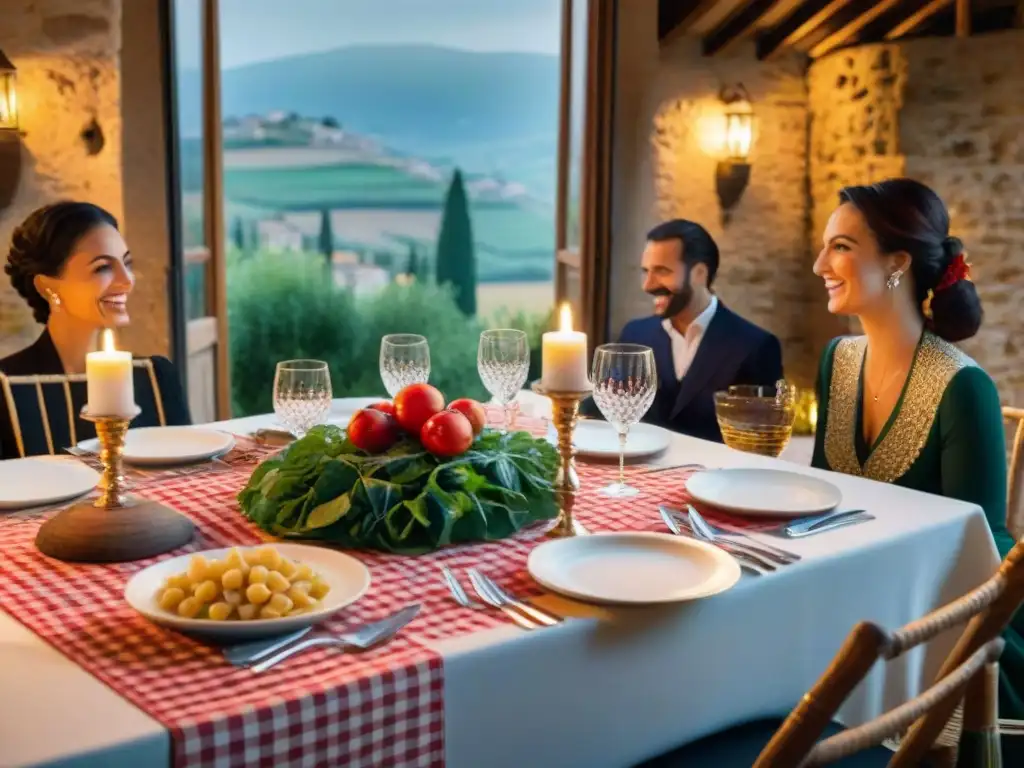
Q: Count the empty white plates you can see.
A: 5